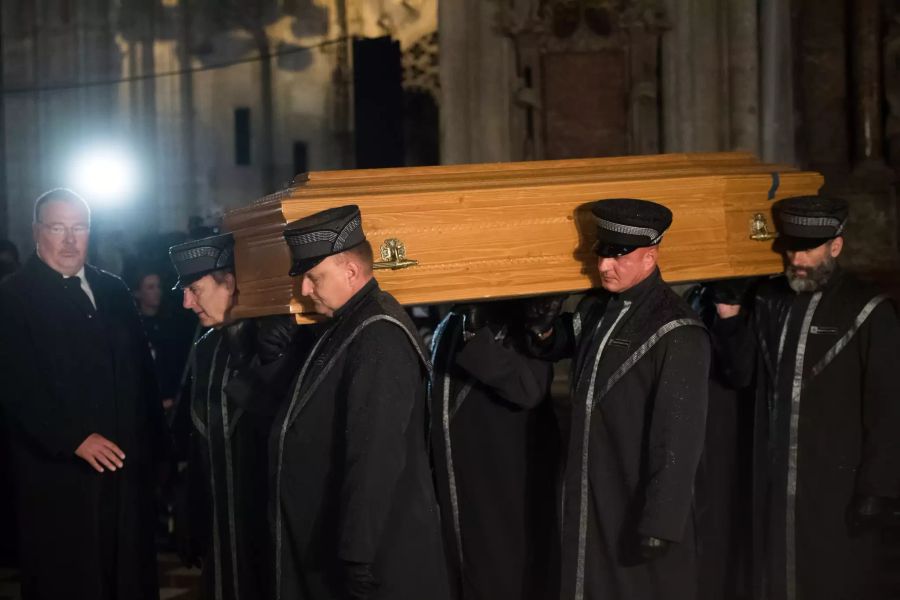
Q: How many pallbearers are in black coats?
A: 6